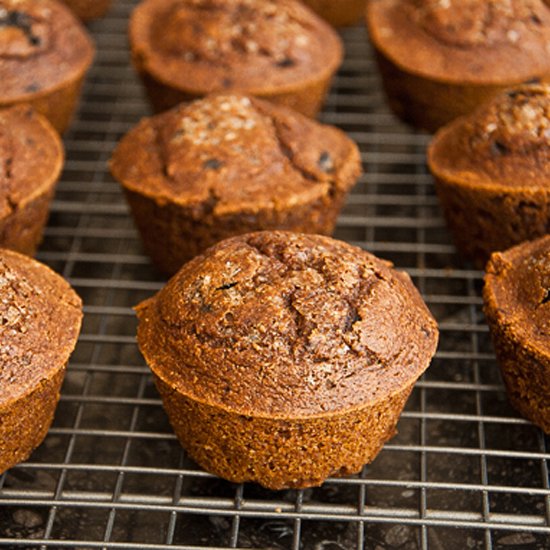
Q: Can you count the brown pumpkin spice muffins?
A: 11